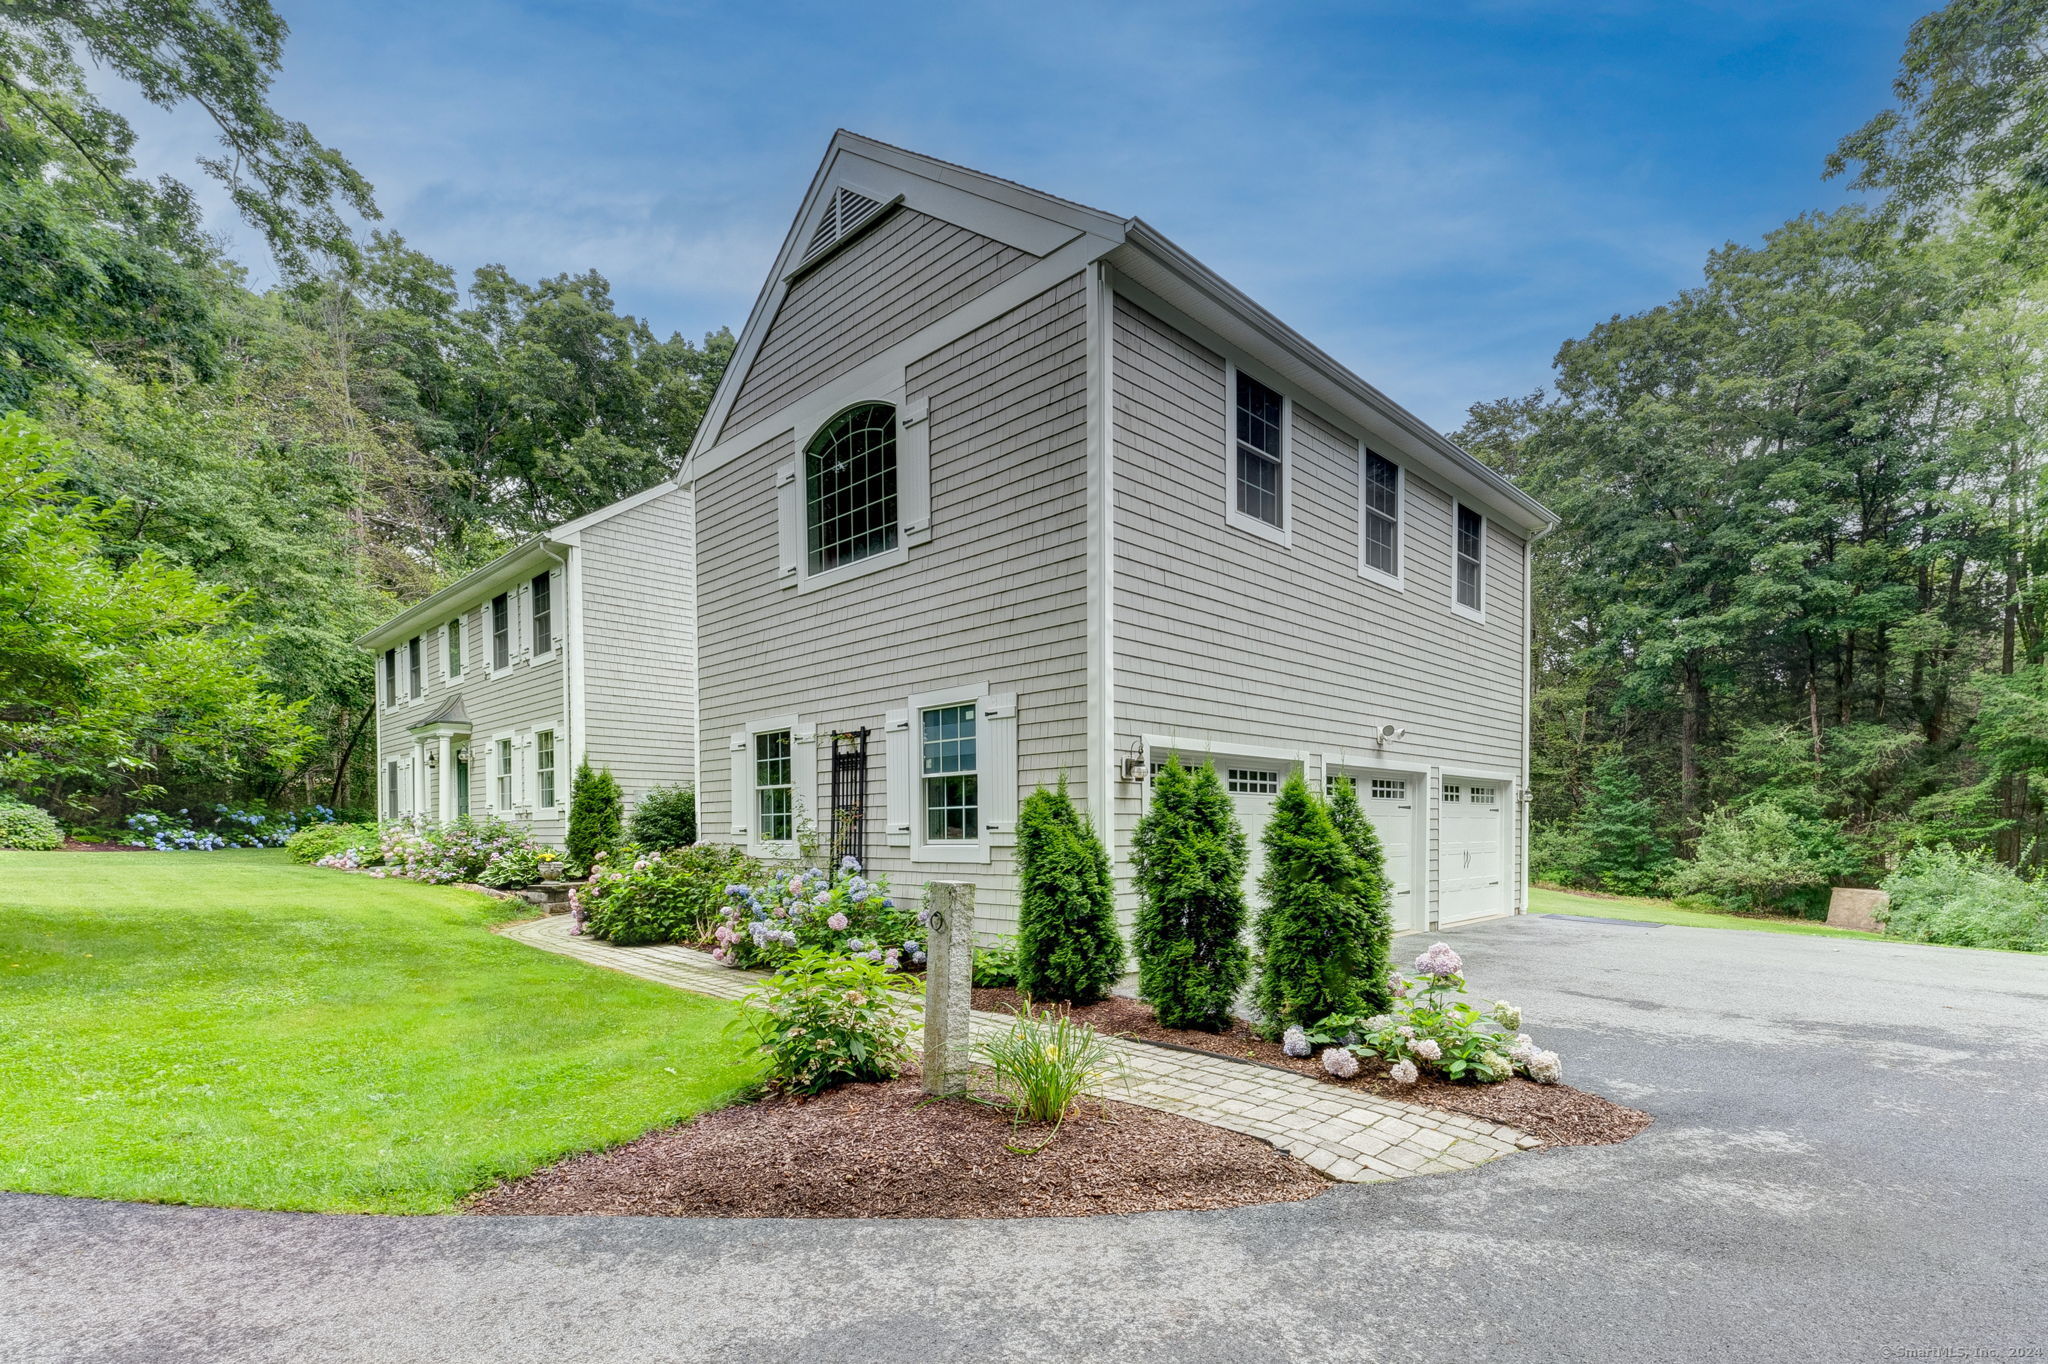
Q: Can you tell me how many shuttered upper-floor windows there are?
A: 6